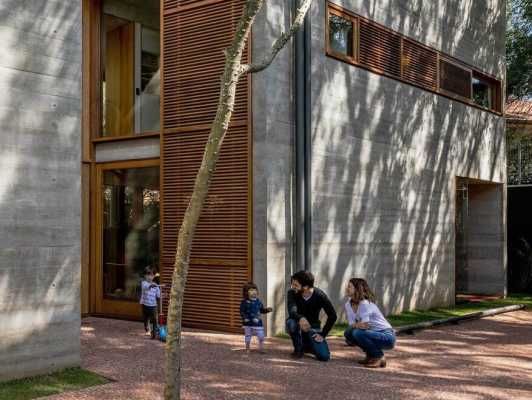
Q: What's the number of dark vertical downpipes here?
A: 2